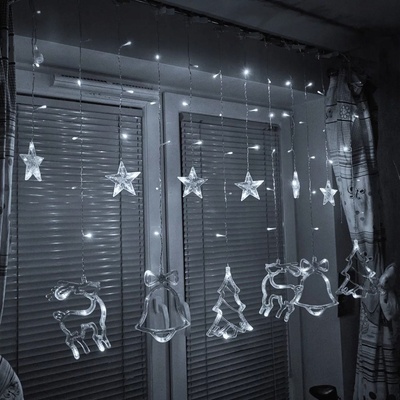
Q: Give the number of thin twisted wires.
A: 12